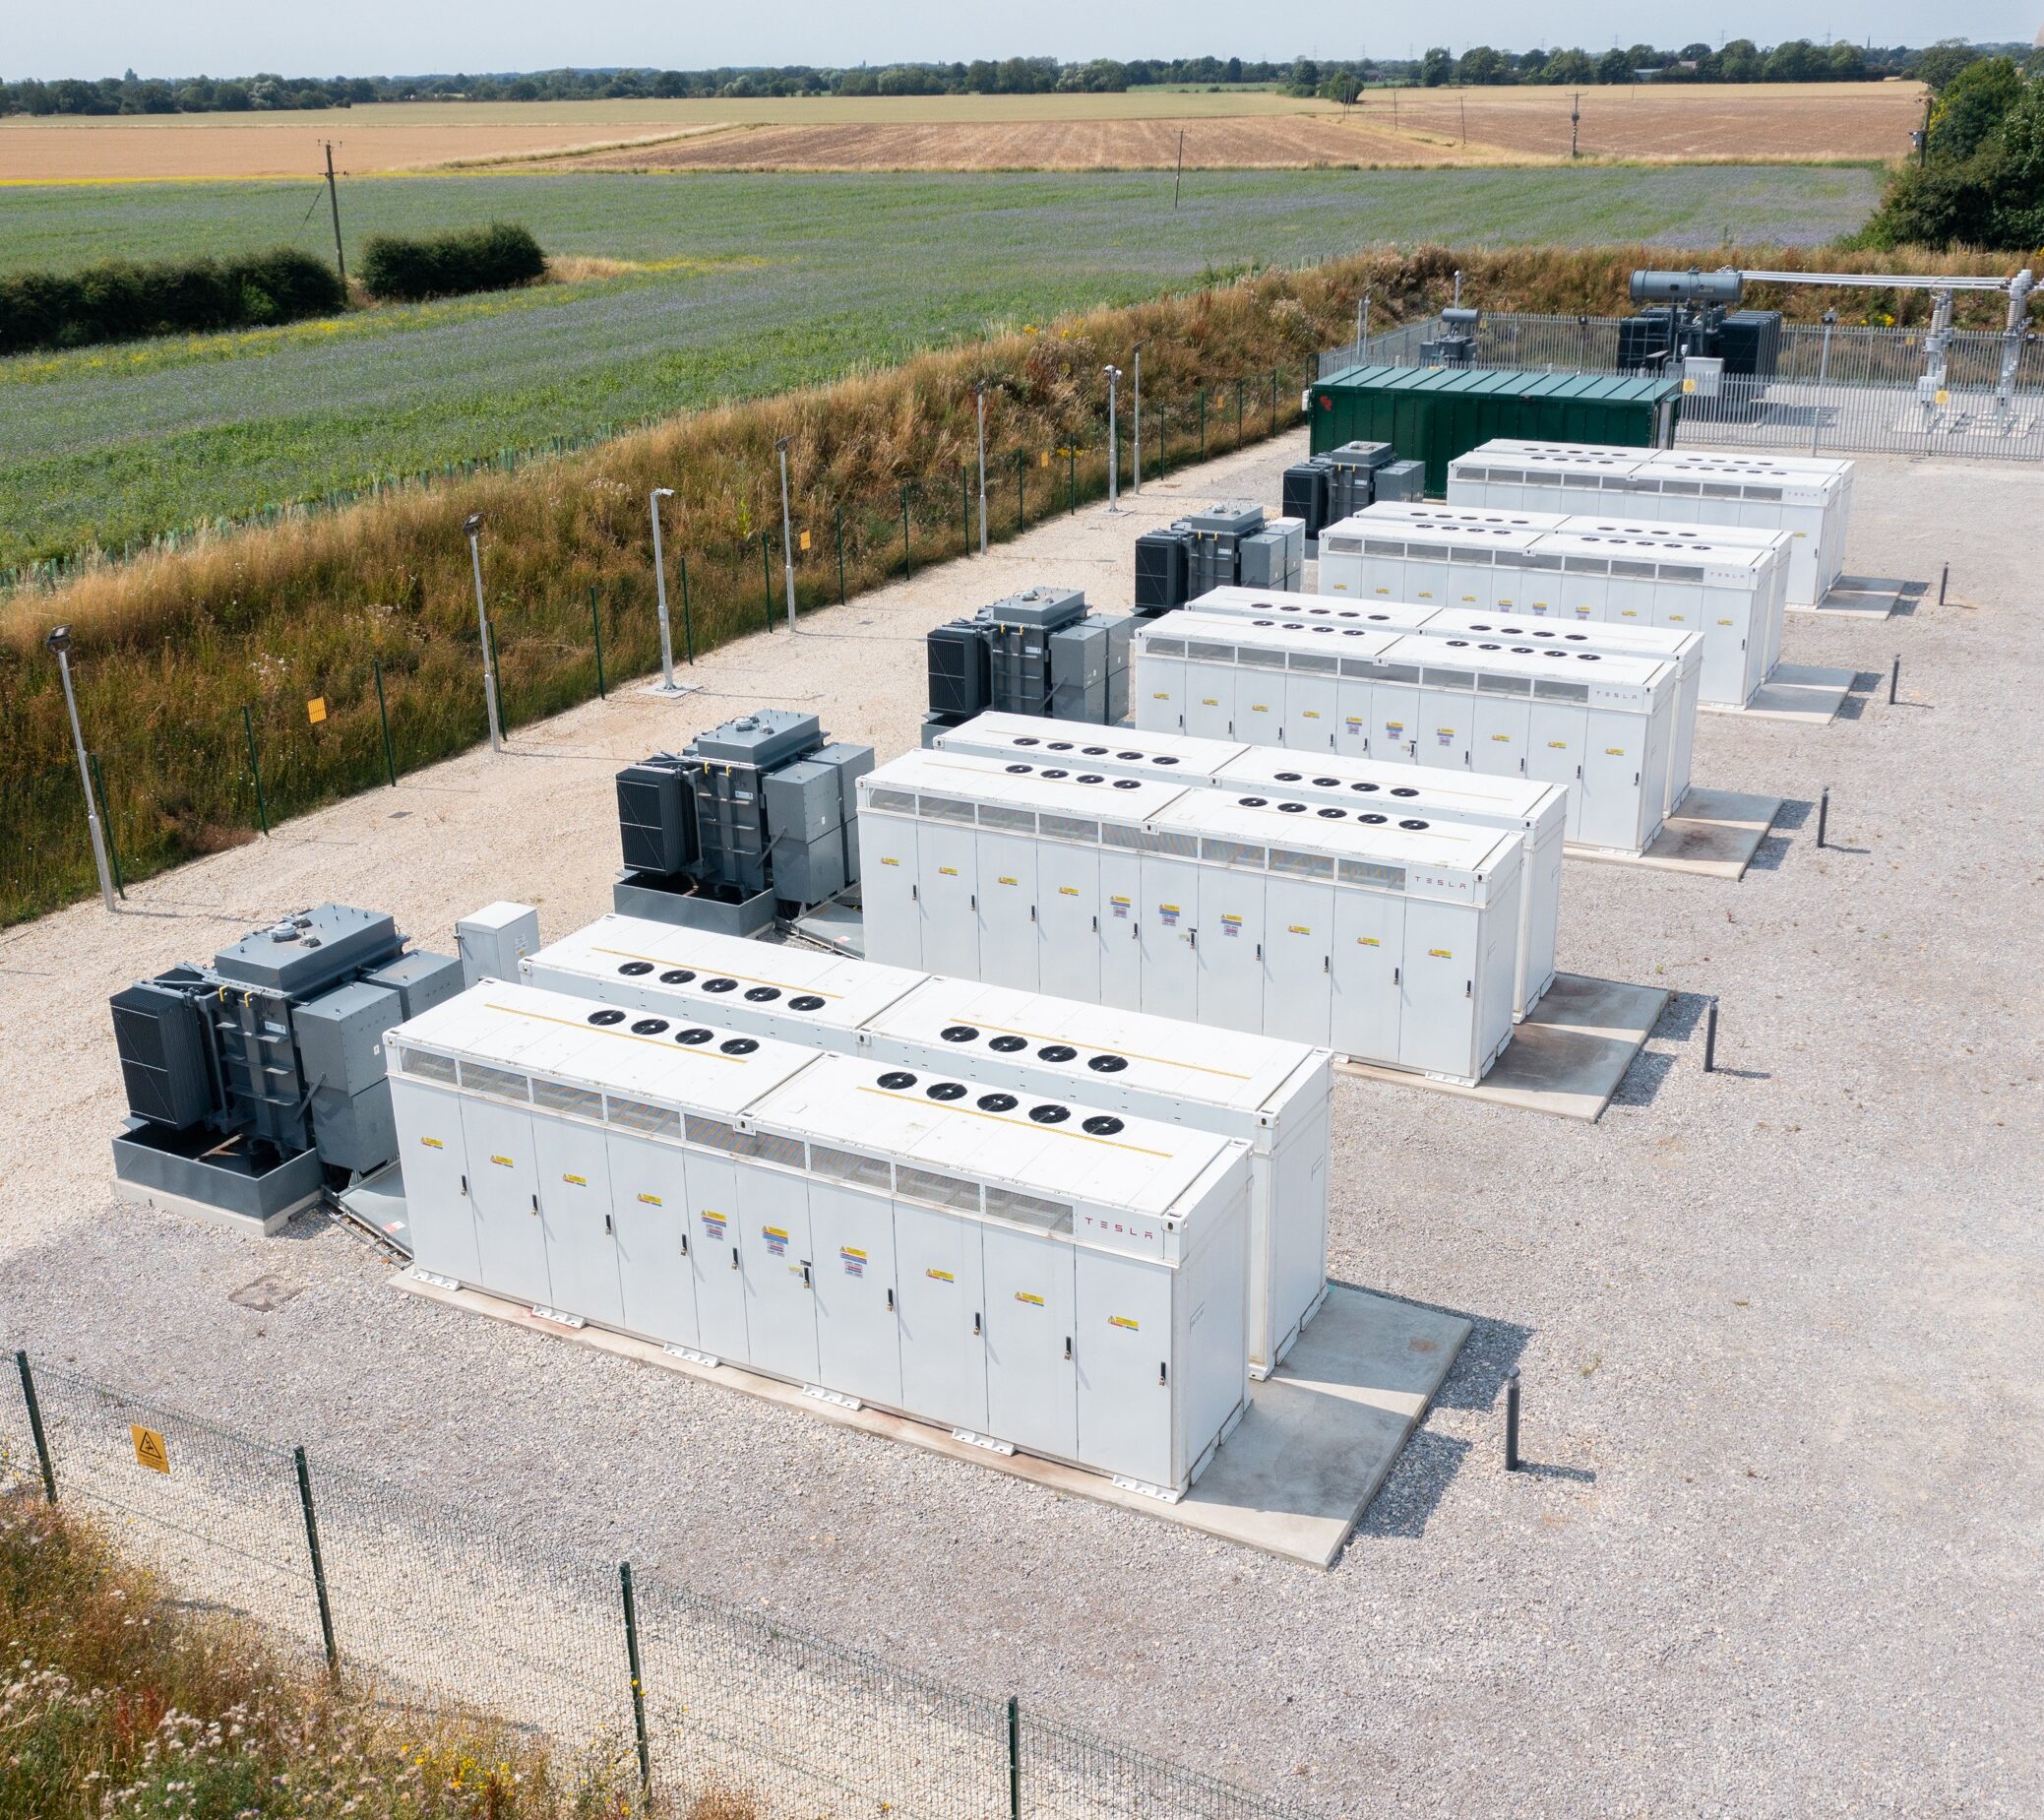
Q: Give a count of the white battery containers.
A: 10